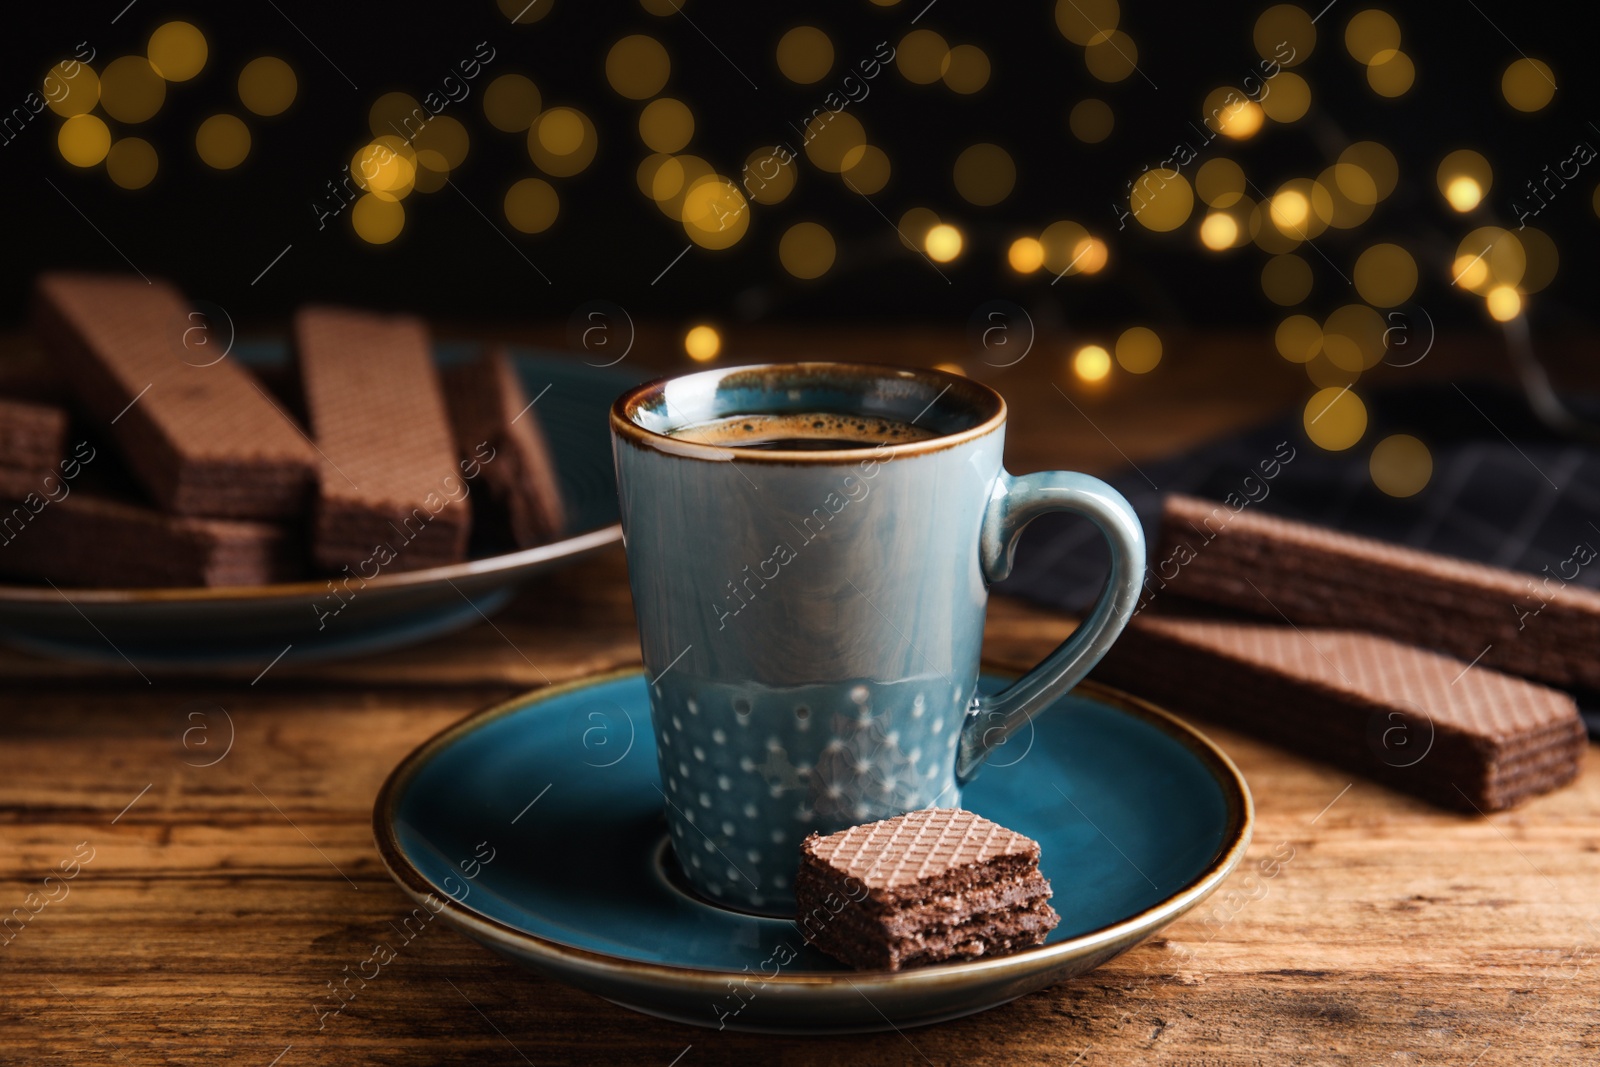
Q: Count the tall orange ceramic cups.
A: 0